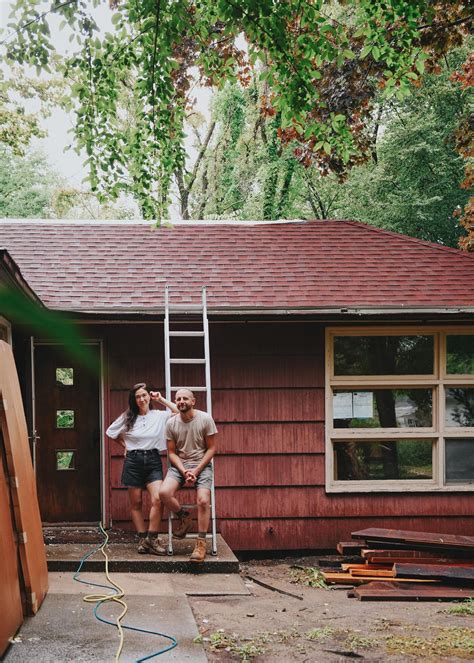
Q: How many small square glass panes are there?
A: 3